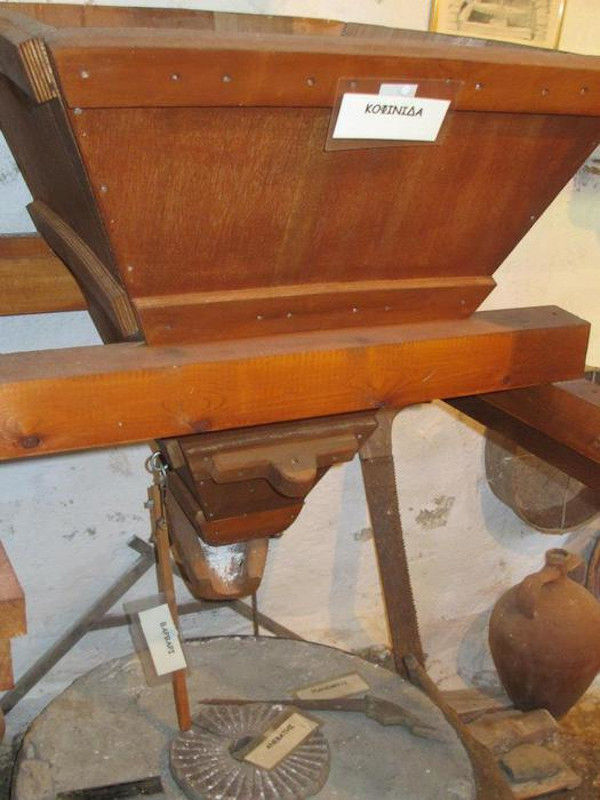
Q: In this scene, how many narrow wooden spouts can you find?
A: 1